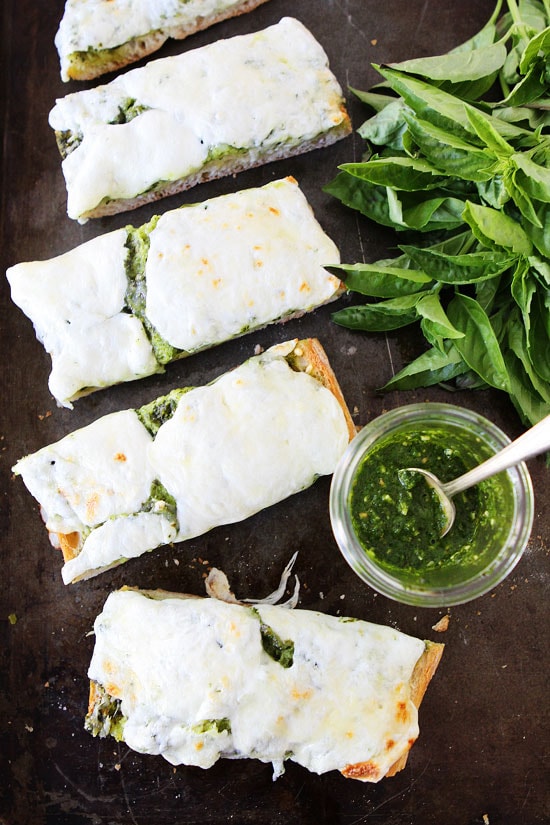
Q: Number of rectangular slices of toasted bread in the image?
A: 5